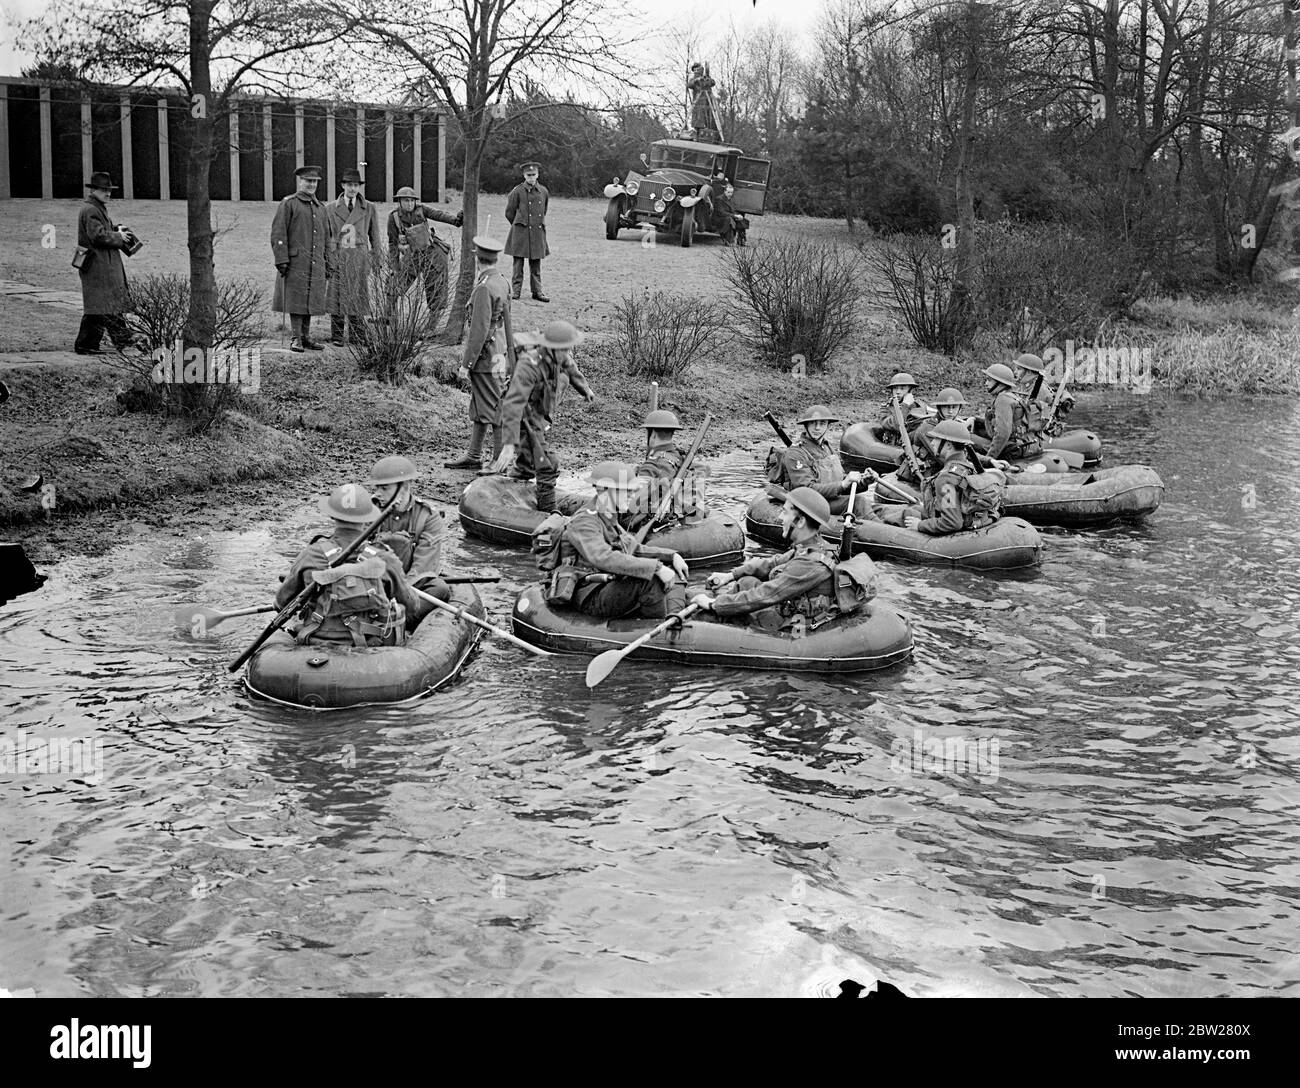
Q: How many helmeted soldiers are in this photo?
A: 13